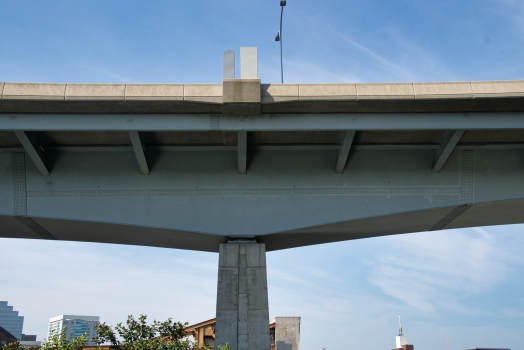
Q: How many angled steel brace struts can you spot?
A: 5